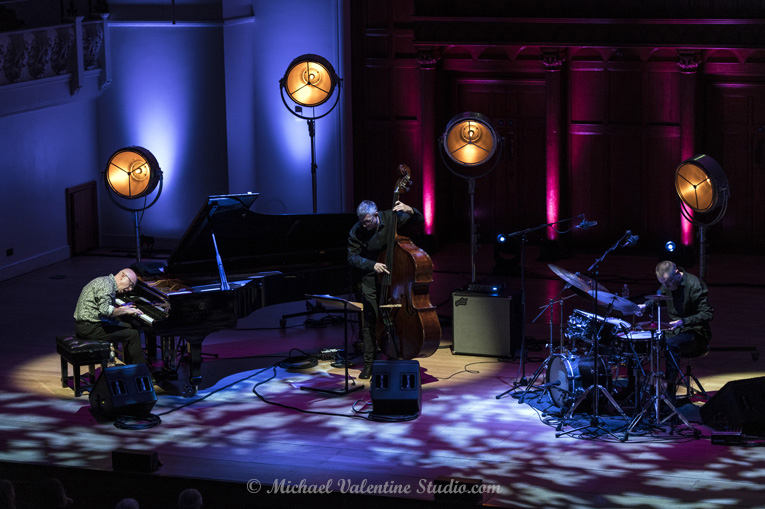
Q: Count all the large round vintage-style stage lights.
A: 4